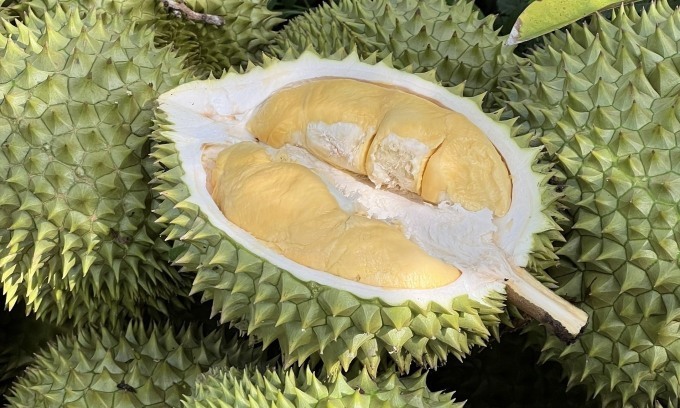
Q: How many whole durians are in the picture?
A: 6